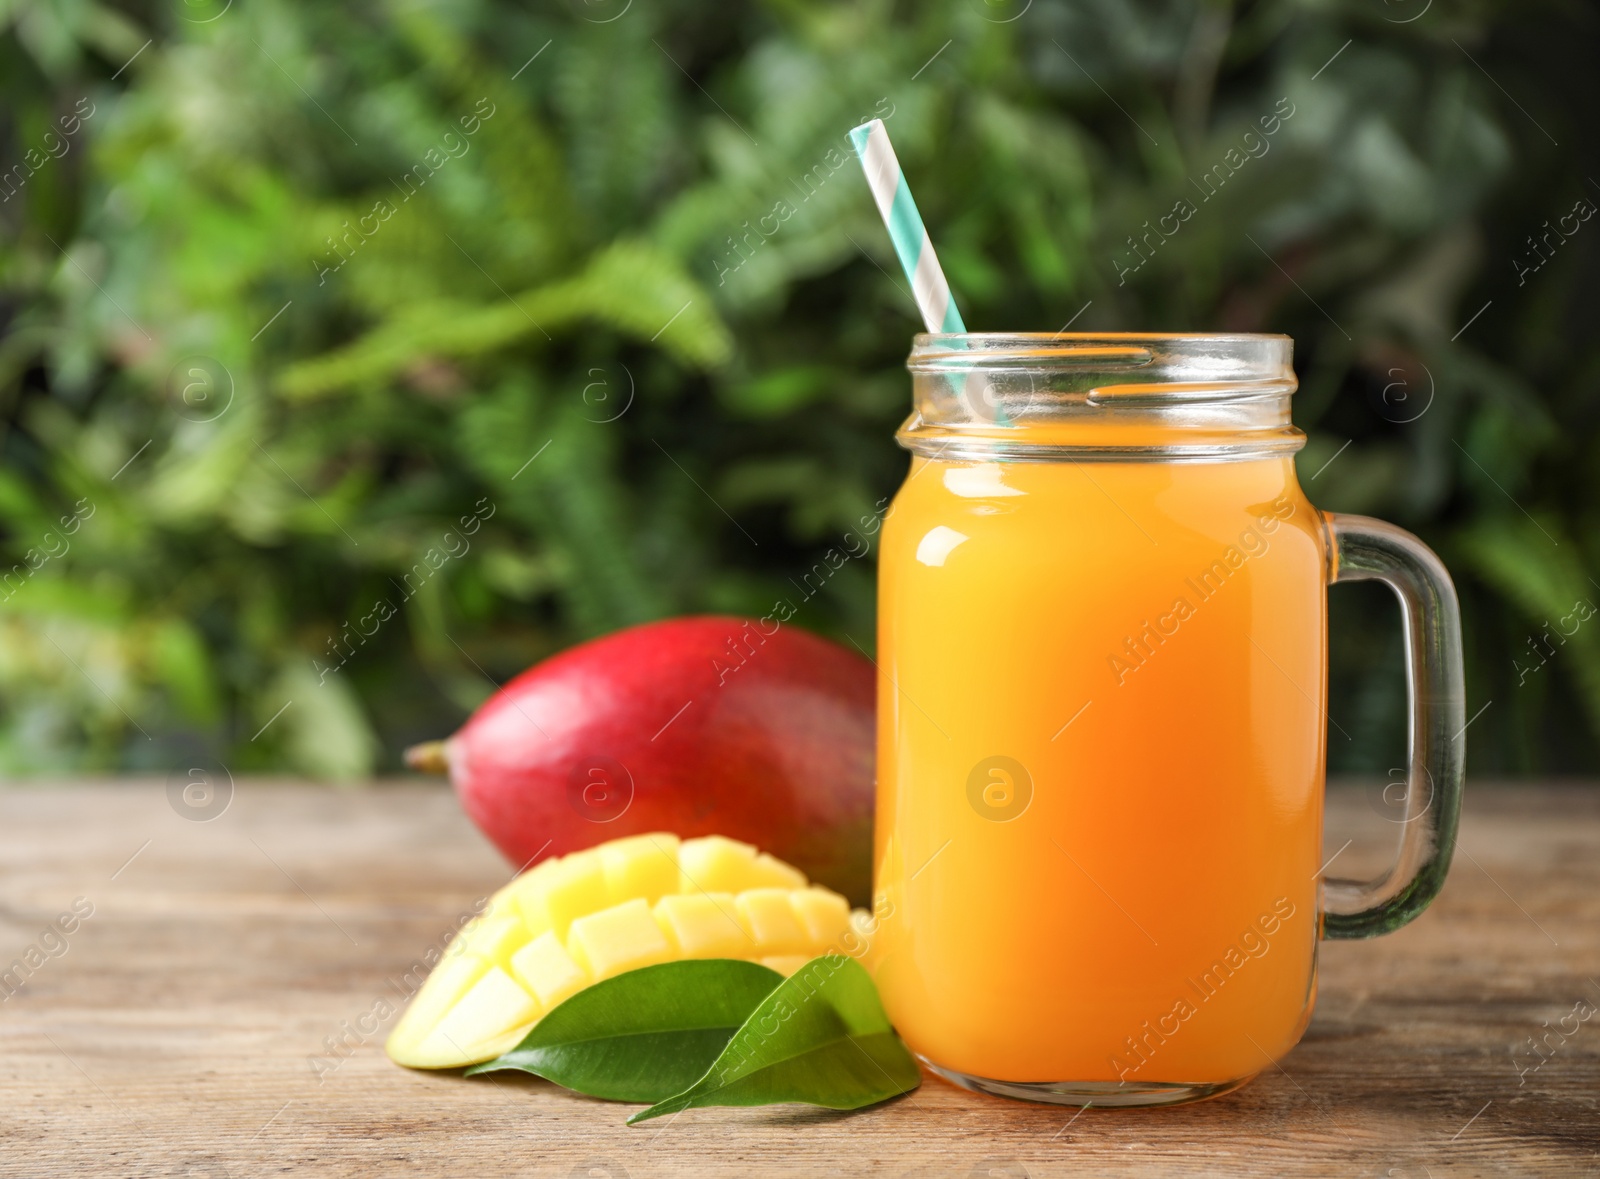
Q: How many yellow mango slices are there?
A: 1